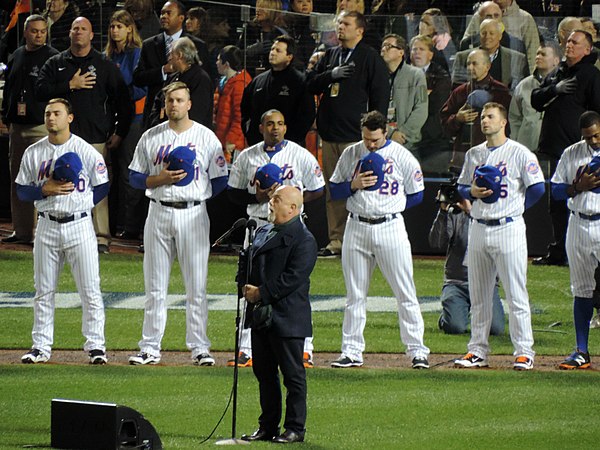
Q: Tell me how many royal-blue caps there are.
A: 6